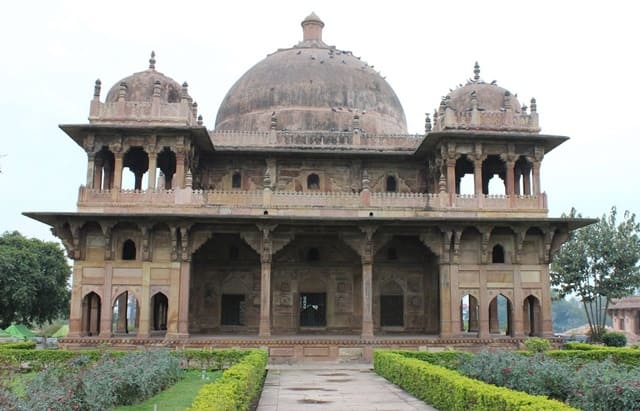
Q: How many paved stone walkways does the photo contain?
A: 1